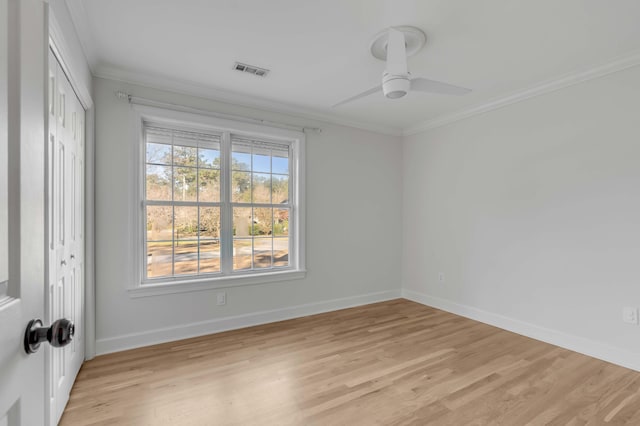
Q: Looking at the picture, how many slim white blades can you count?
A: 3